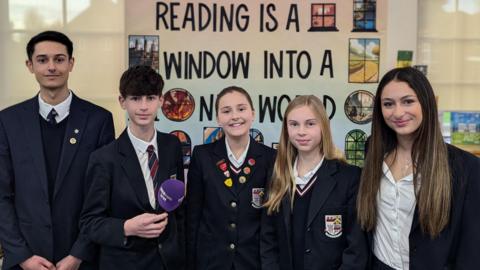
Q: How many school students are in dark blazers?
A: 5